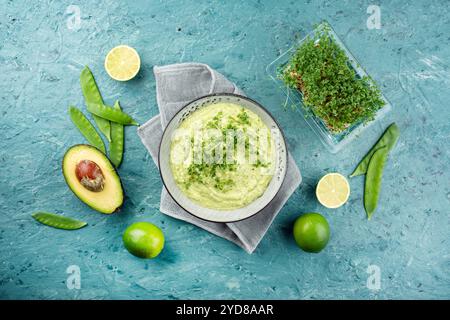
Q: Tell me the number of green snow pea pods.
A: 7